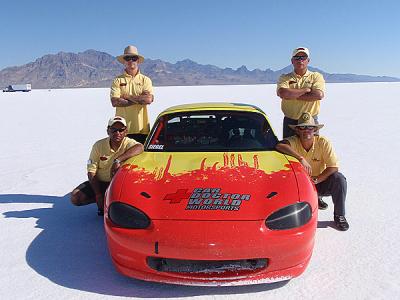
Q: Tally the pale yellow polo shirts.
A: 4